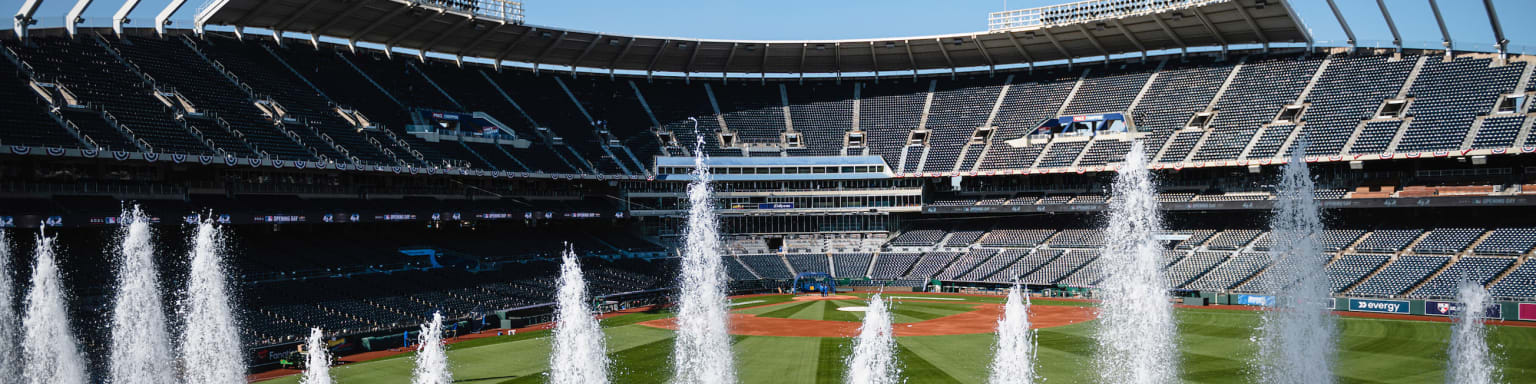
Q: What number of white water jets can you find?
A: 13